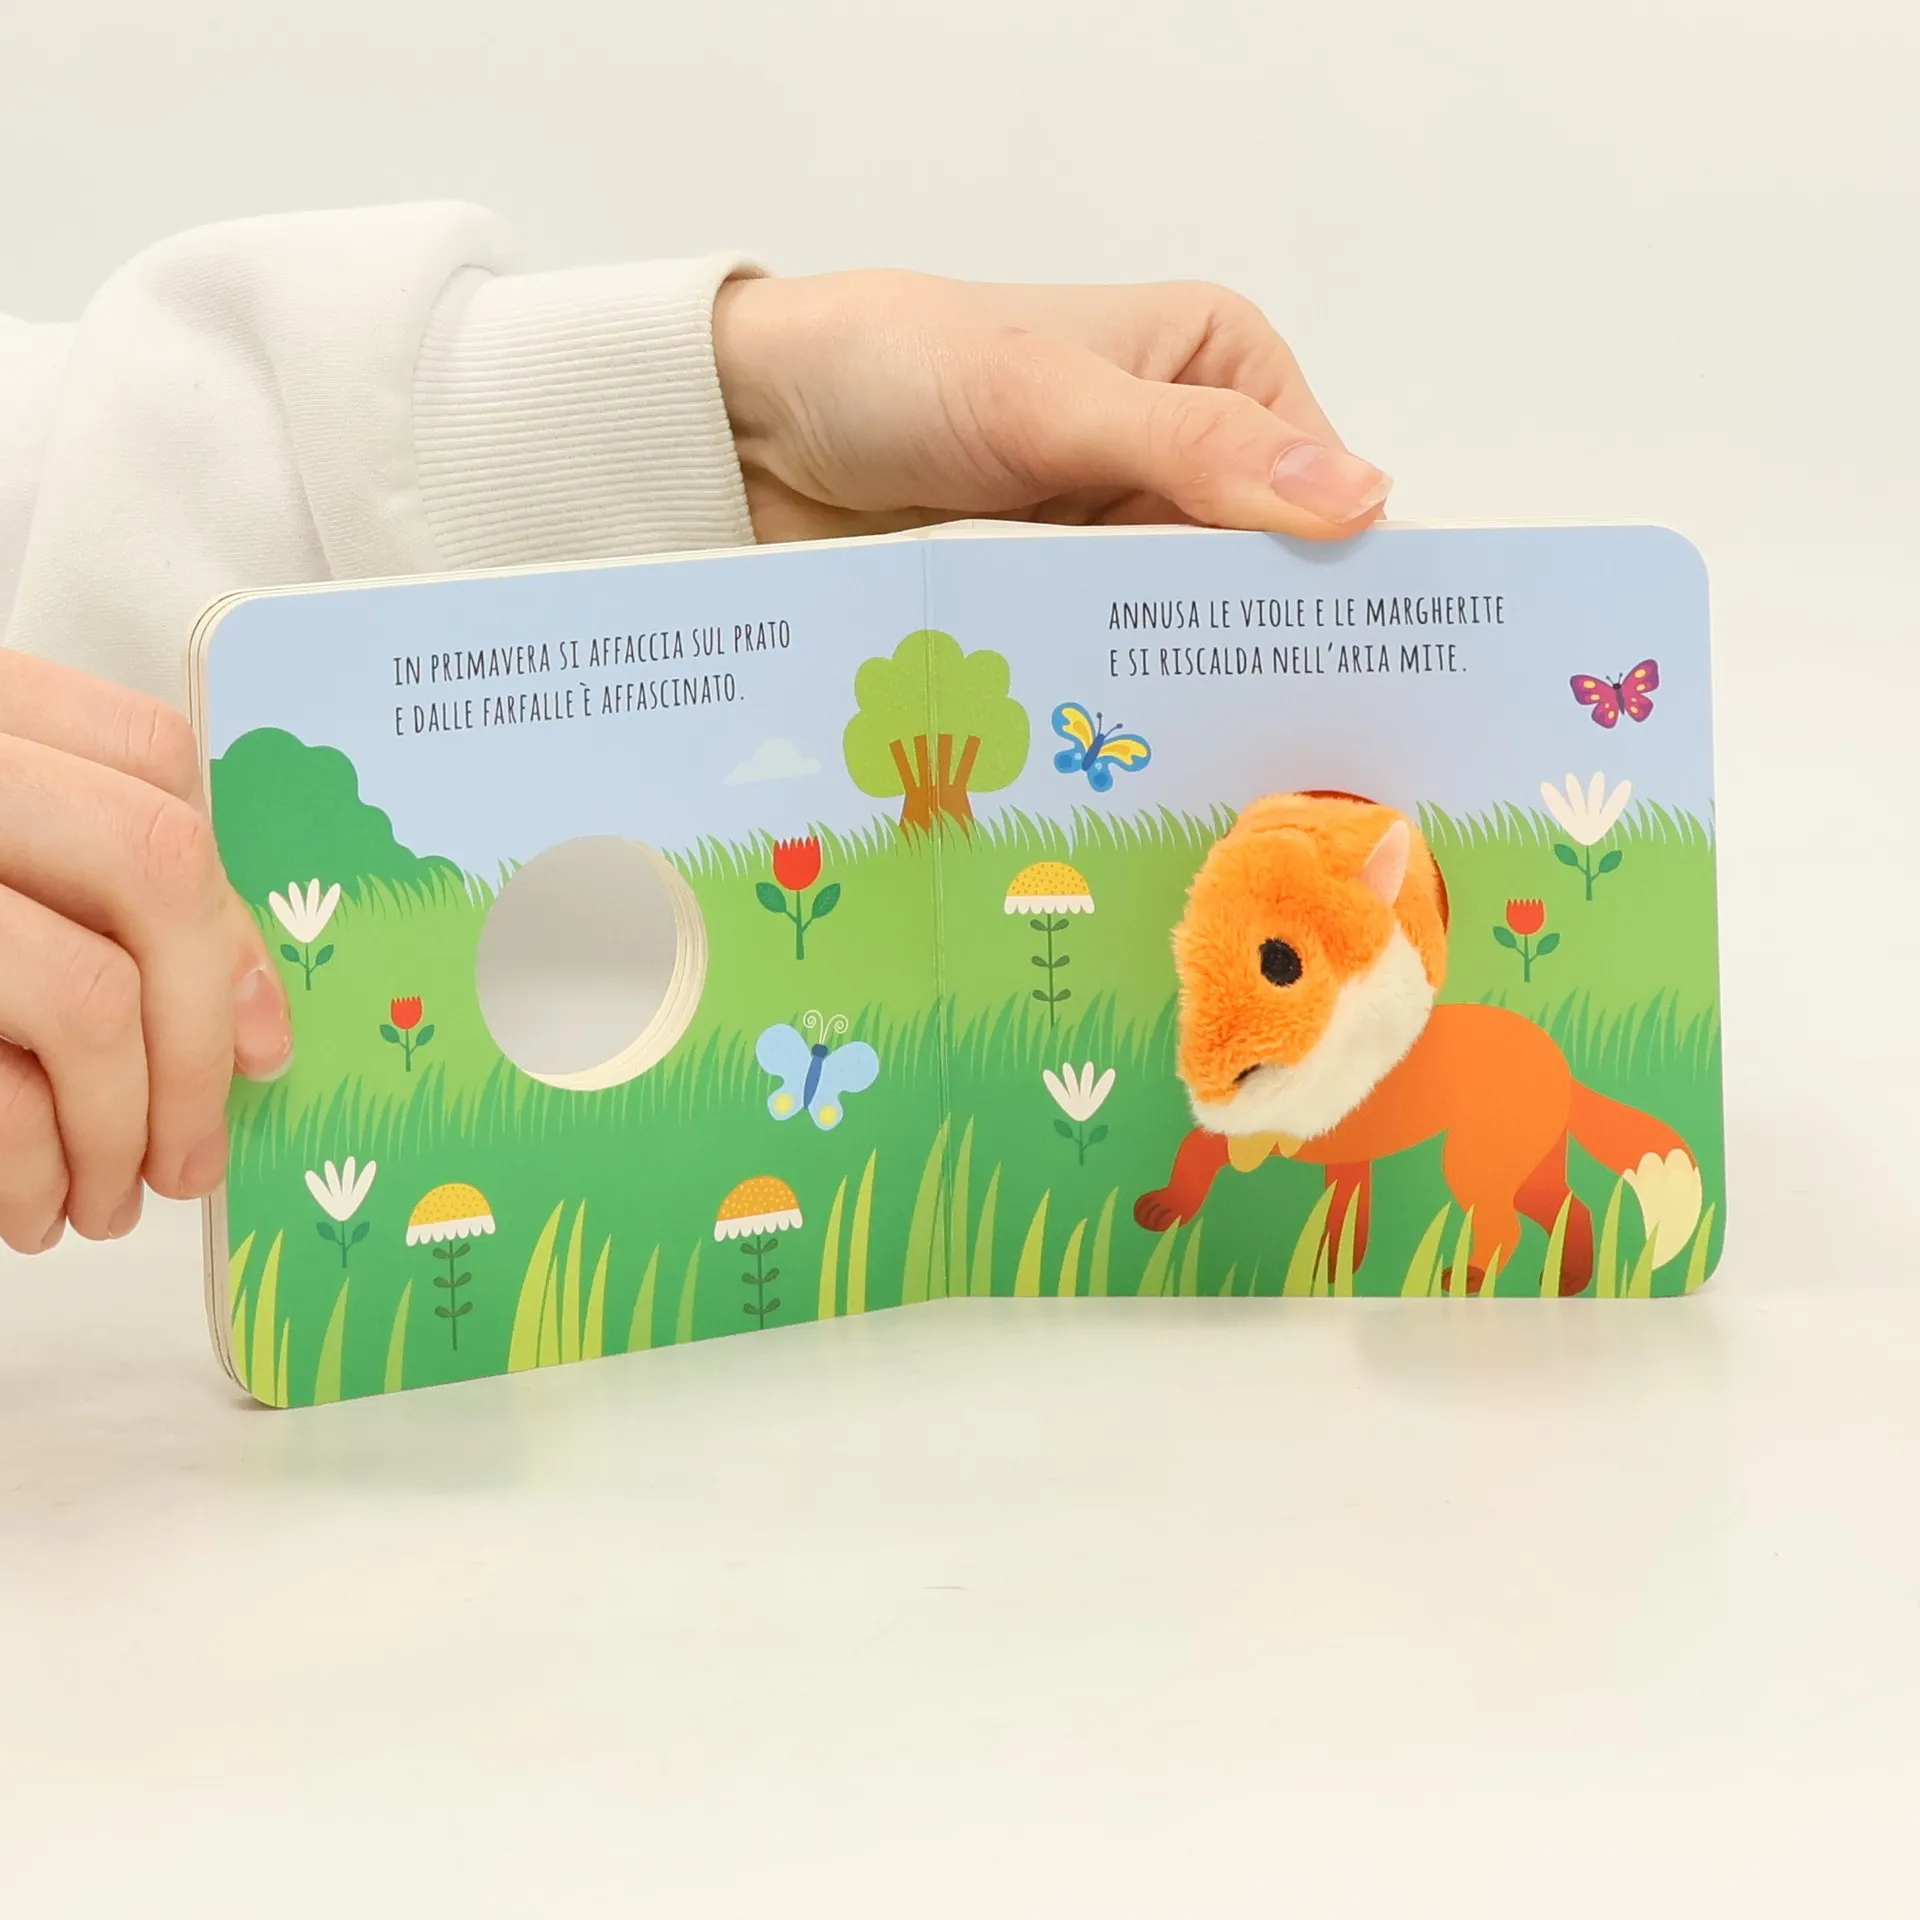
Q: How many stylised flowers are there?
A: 10